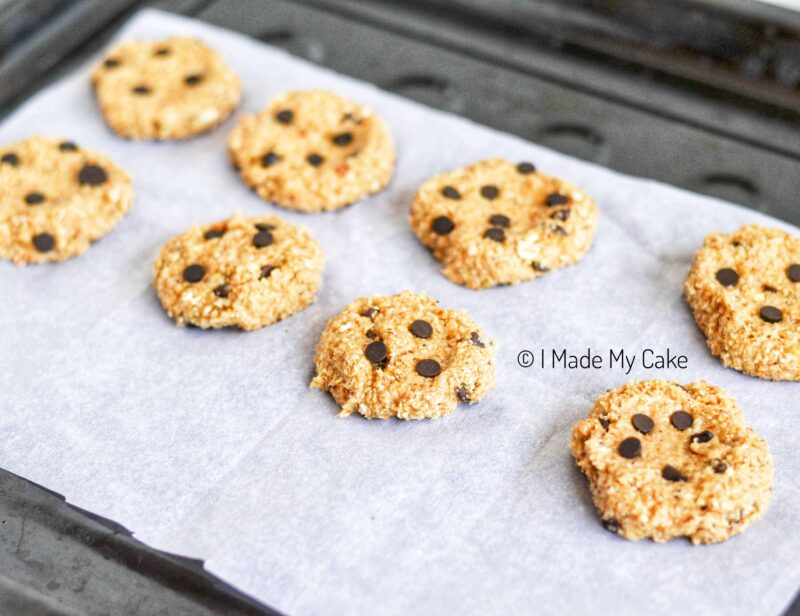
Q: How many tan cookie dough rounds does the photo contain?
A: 8